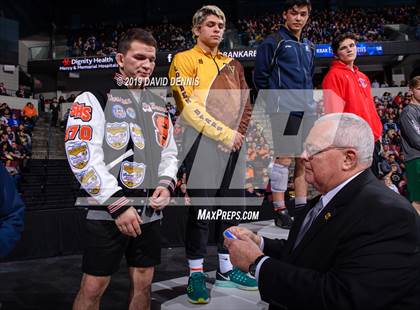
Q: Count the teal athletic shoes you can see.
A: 2